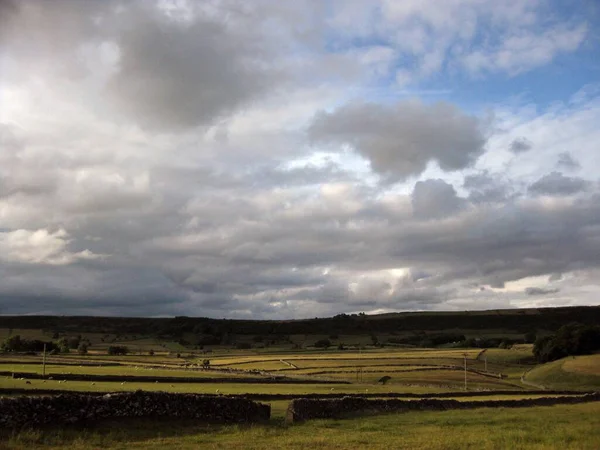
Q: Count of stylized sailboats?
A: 0